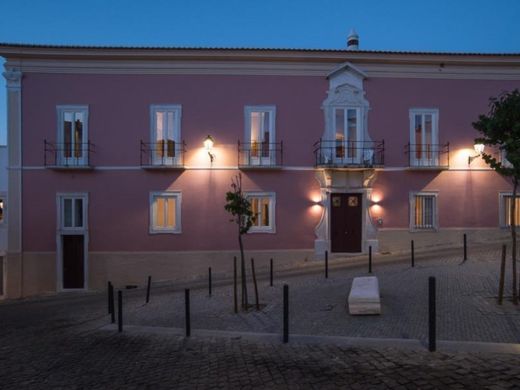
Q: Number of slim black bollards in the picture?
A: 13